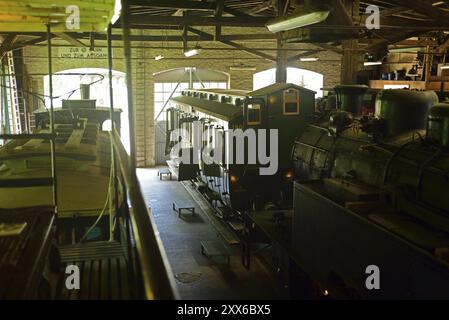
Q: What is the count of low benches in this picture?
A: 3